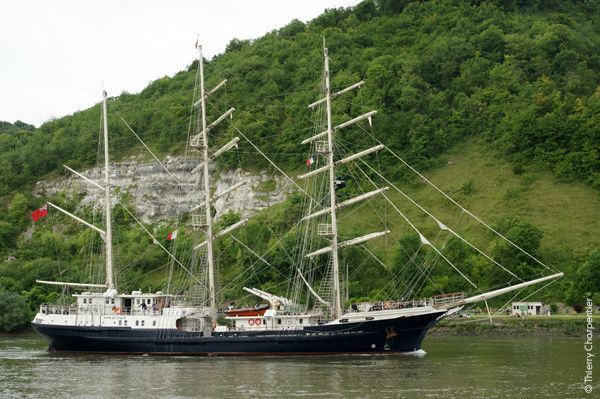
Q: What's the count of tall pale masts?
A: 3